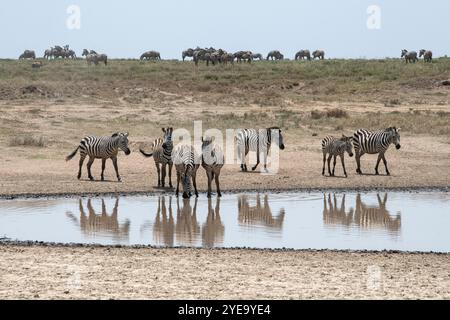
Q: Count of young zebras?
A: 1